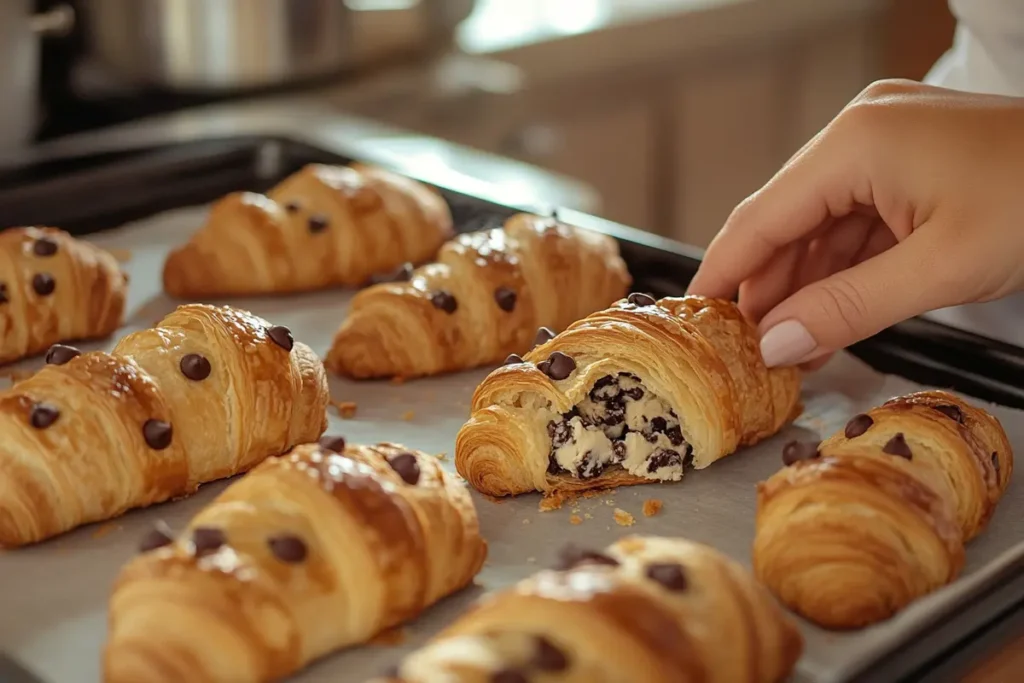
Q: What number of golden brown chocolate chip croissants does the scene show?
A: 8